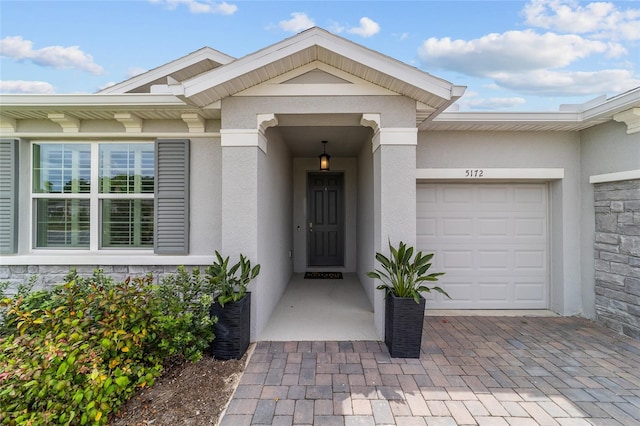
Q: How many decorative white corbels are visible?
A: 7